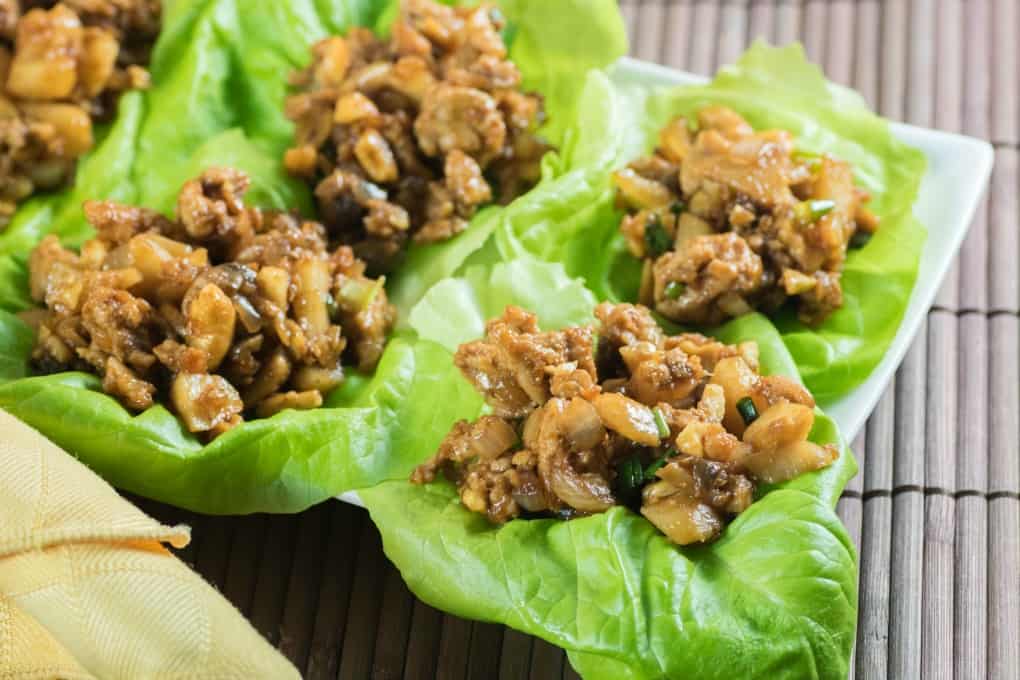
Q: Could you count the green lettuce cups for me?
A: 5